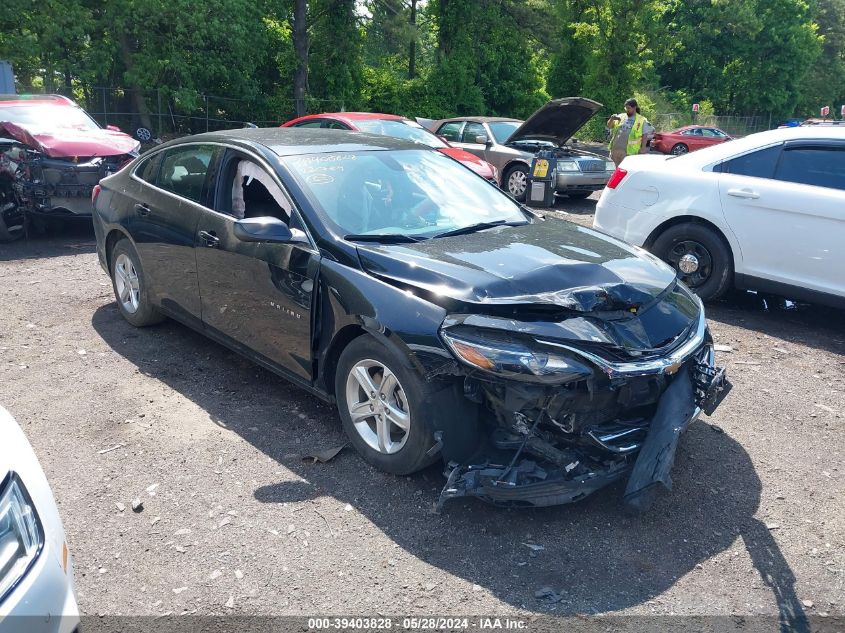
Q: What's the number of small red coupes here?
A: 1